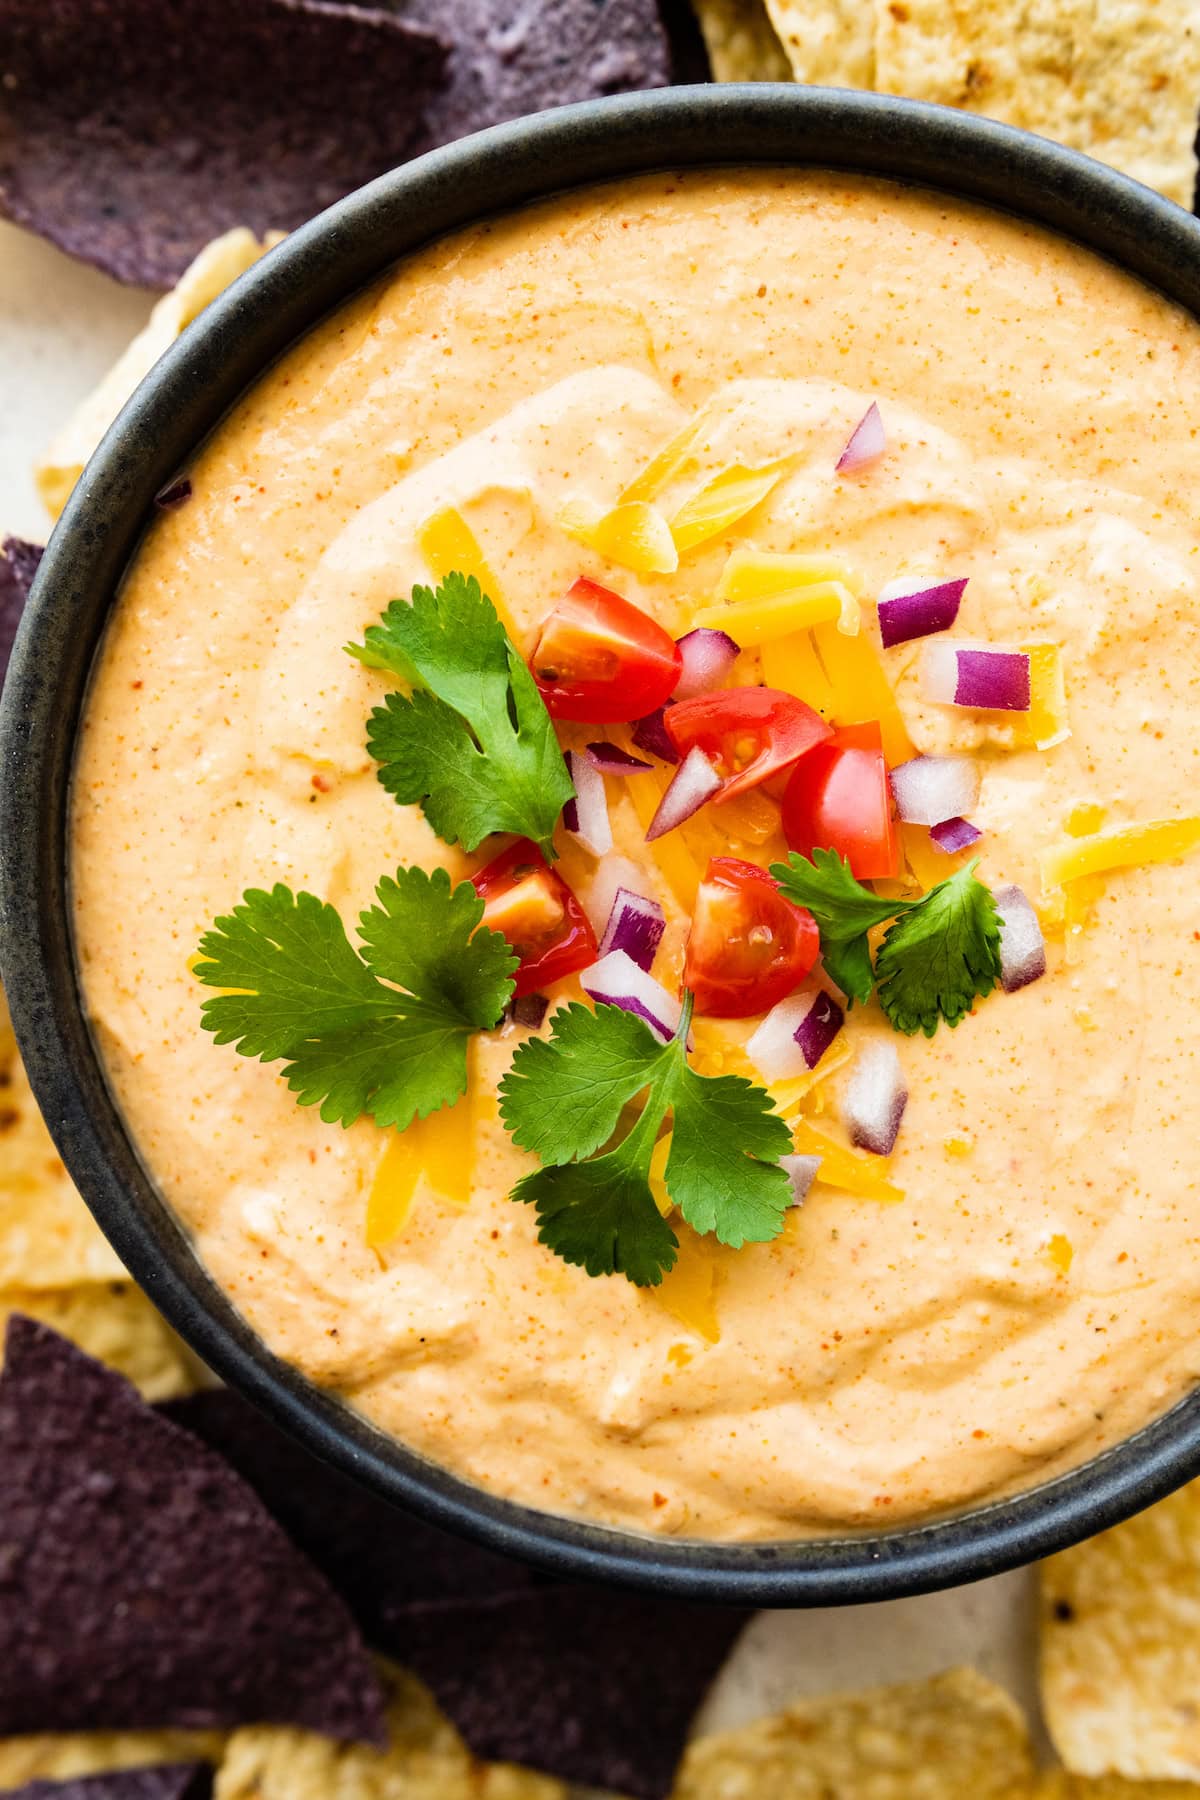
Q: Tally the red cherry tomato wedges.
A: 5